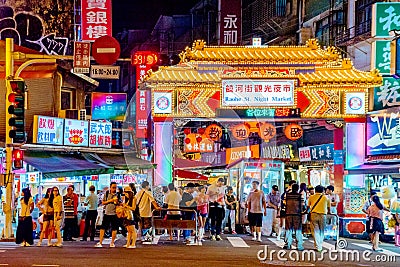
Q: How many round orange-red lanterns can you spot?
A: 4